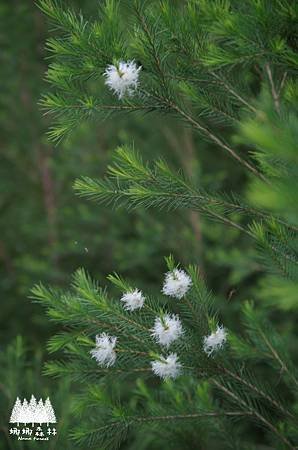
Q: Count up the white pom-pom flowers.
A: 7